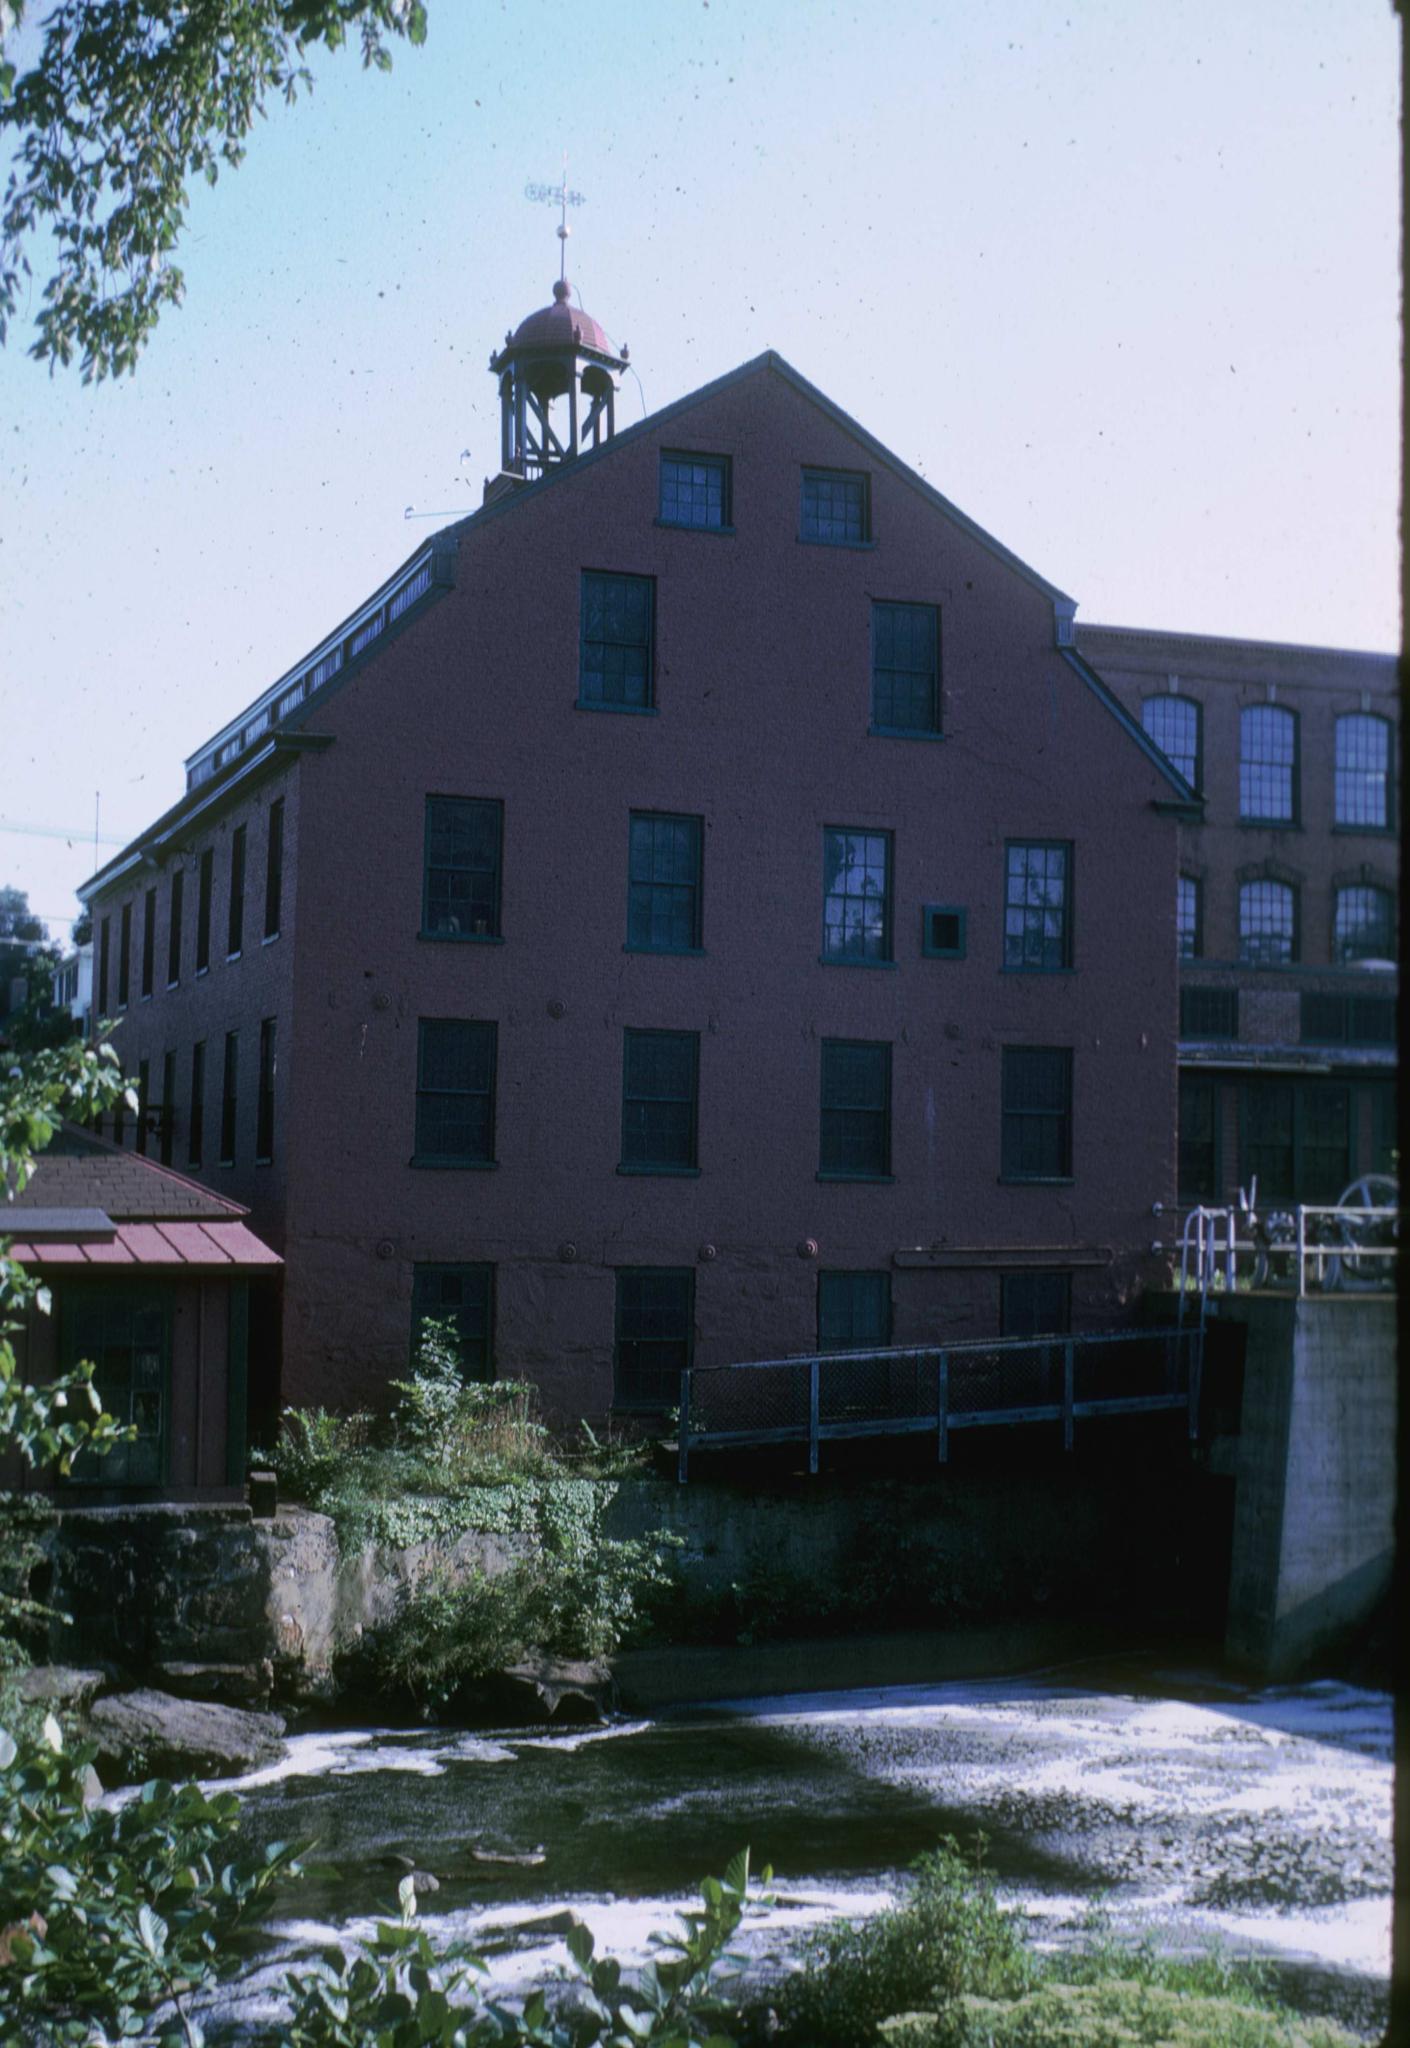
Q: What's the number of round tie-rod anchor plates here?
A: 7